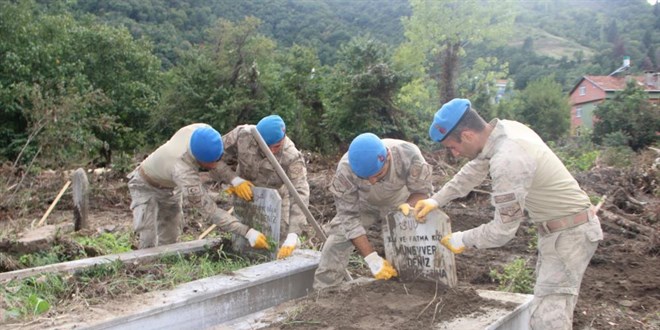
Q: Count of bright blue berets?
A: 4